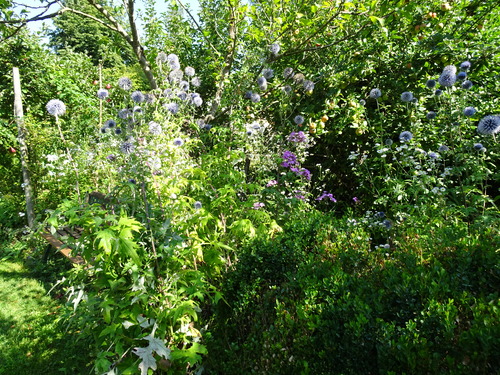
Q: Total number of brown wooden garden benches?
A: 1